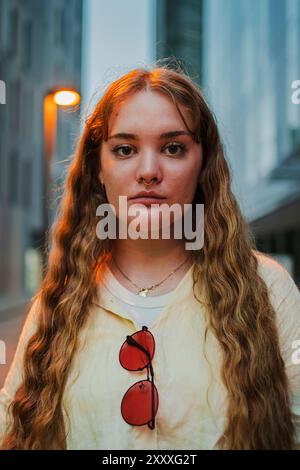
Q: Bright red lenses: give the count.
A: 2